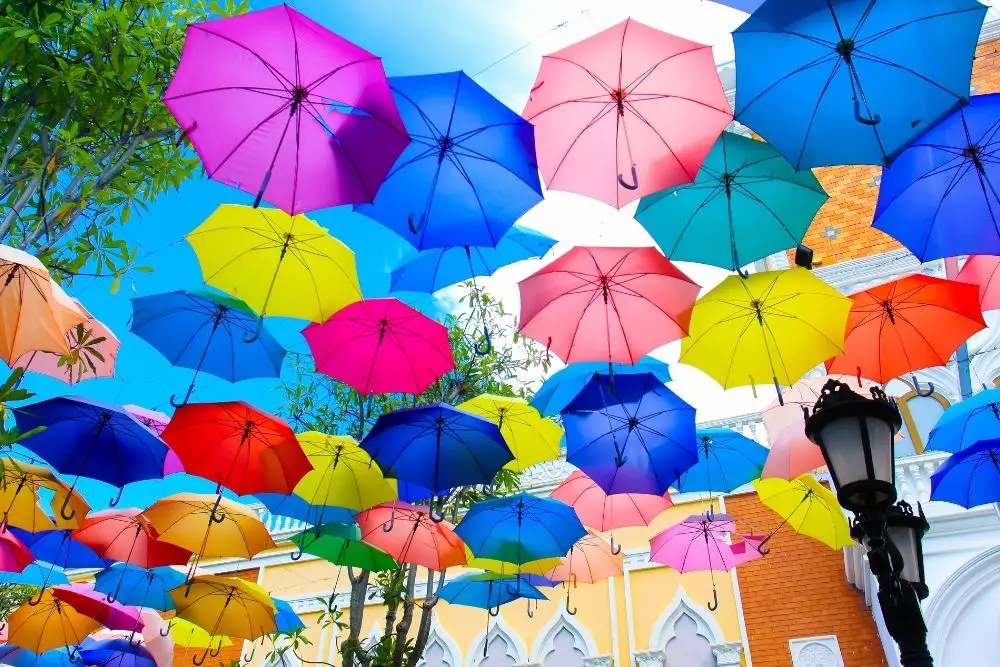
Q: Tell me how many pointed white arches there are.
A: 6